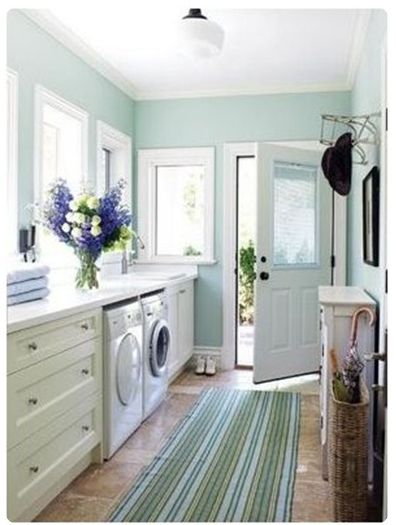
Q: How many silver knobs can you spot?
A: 6